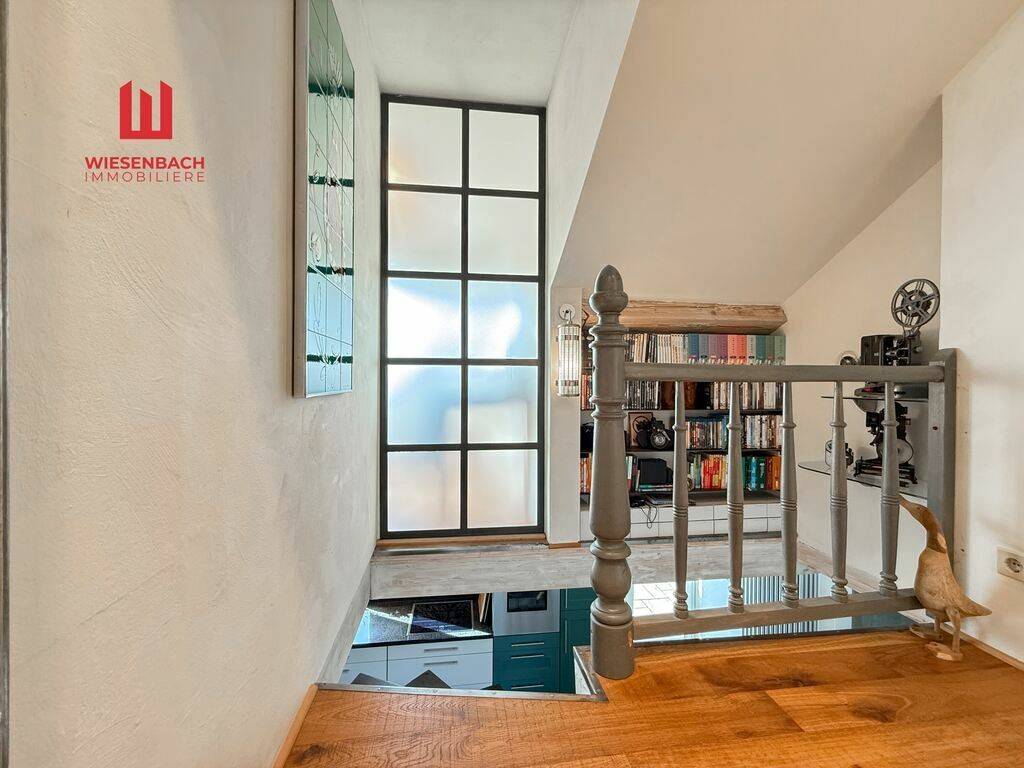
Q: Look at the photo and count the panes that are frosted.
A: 10